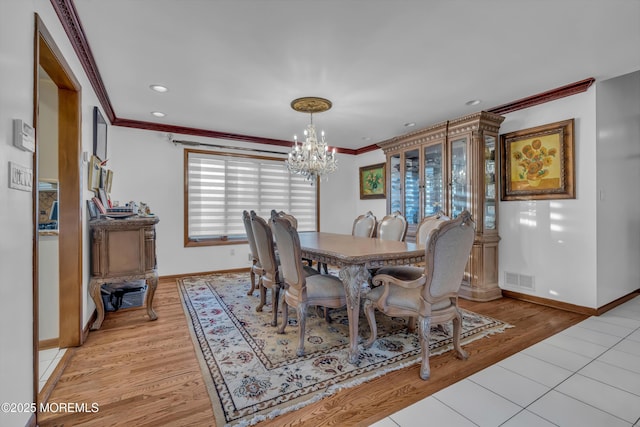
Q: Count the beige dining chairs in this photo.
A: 8